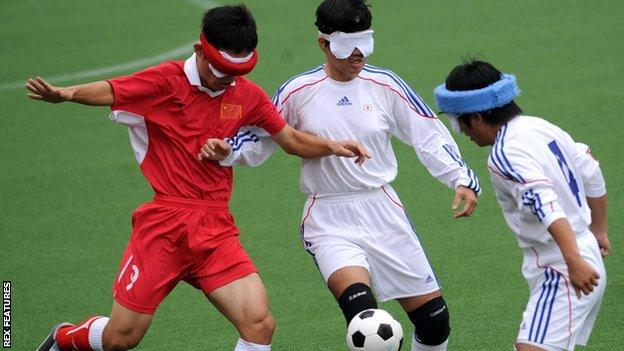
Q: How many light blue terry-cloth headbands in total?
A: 1